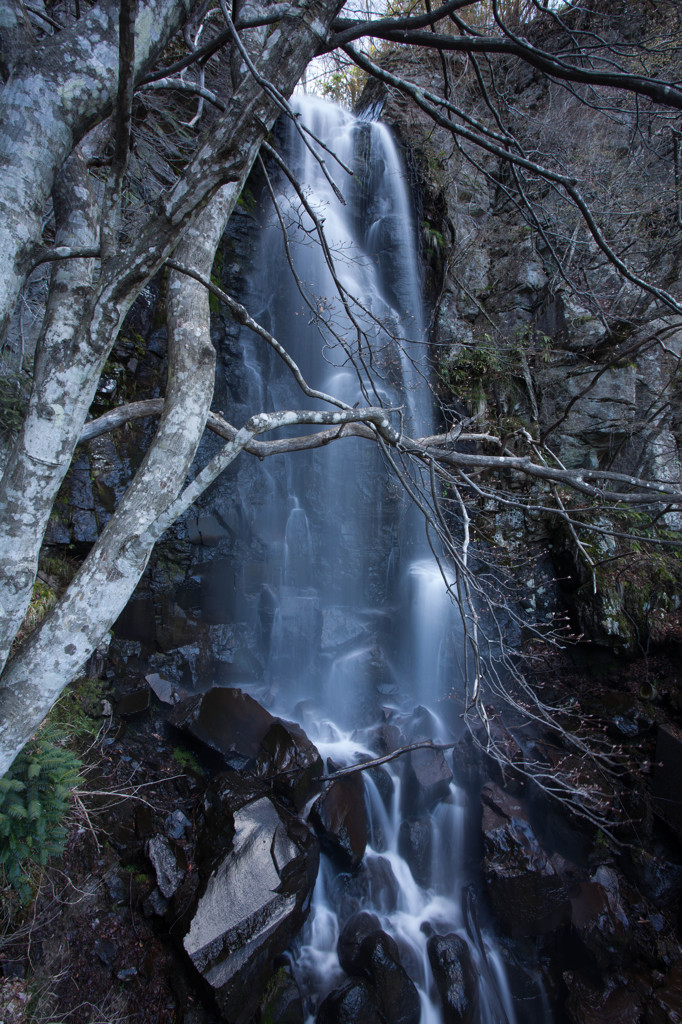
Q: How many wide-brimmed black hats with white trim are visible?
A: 0